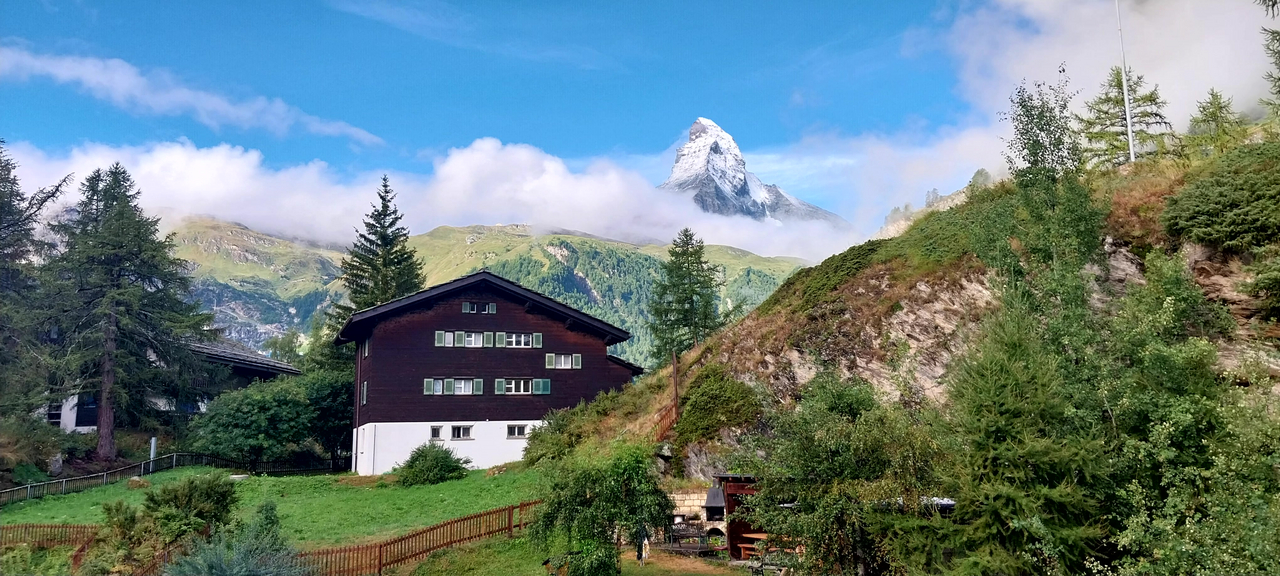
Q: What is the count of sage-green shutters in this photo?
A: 15